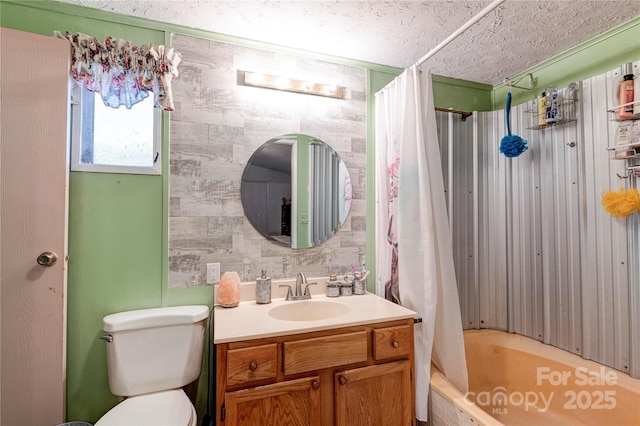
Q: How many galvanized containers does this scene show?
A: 4